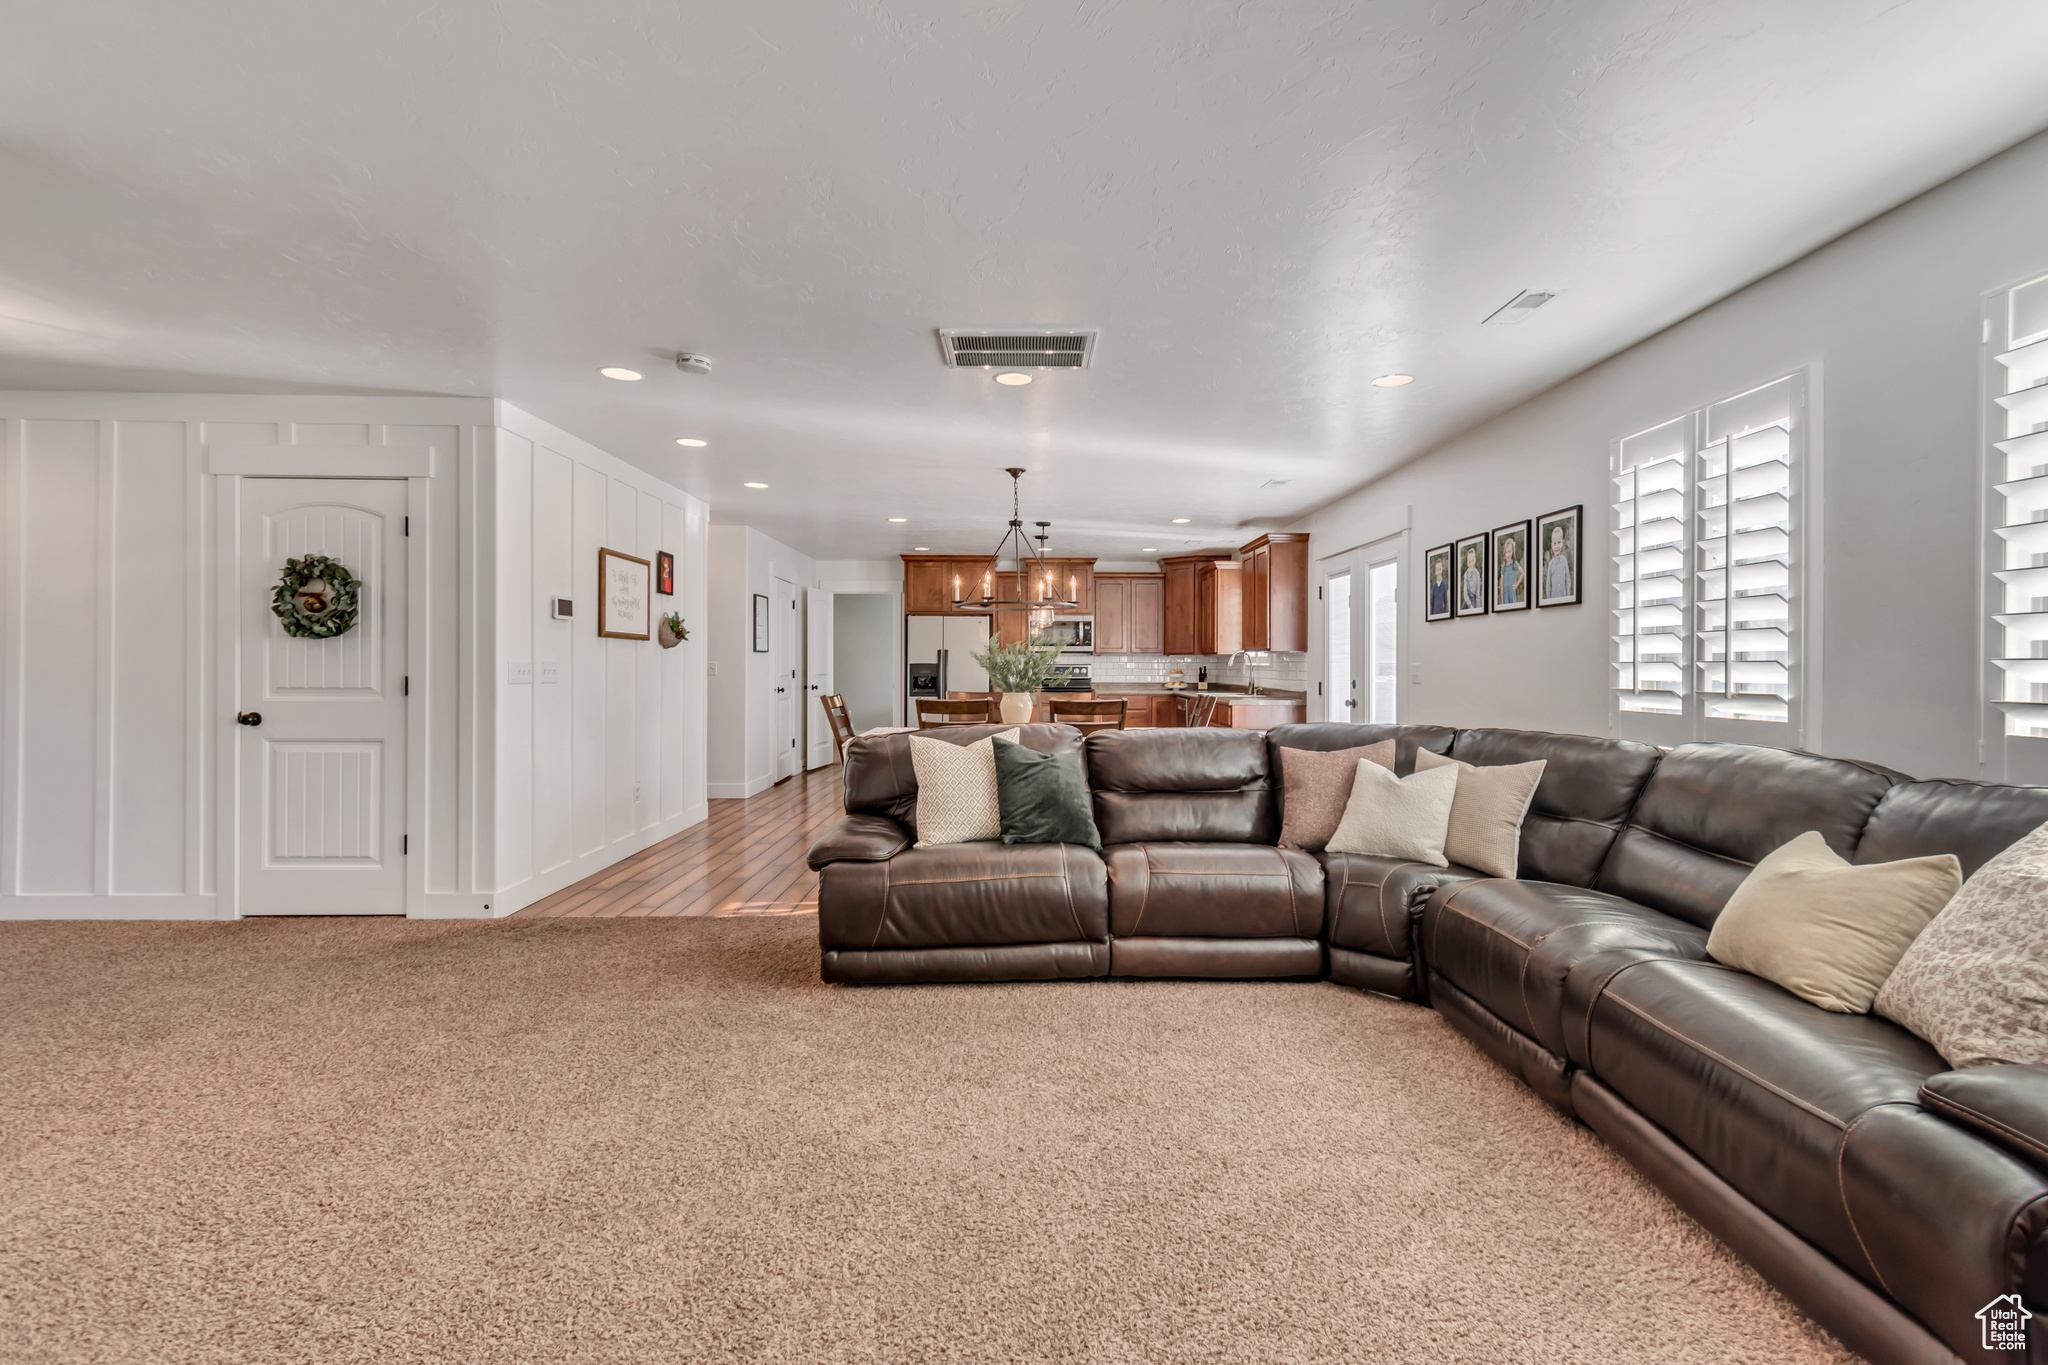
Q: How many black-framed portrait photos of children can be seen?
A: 4